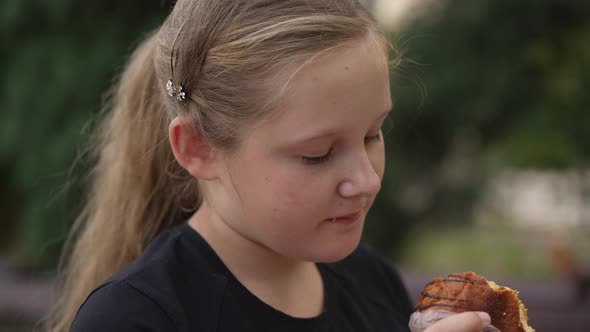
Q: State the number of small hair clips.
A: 2